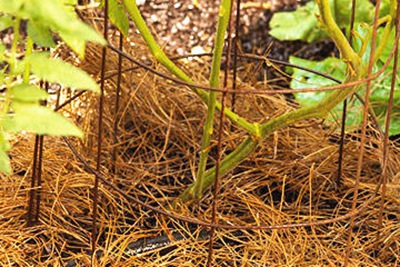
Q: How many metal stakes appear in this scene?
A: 9